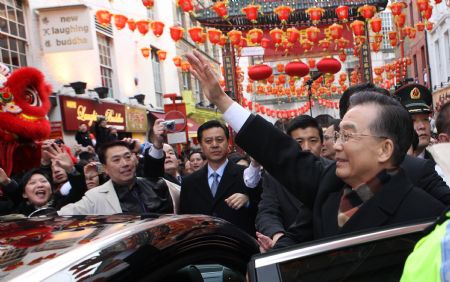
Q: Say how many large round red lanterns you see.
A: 3